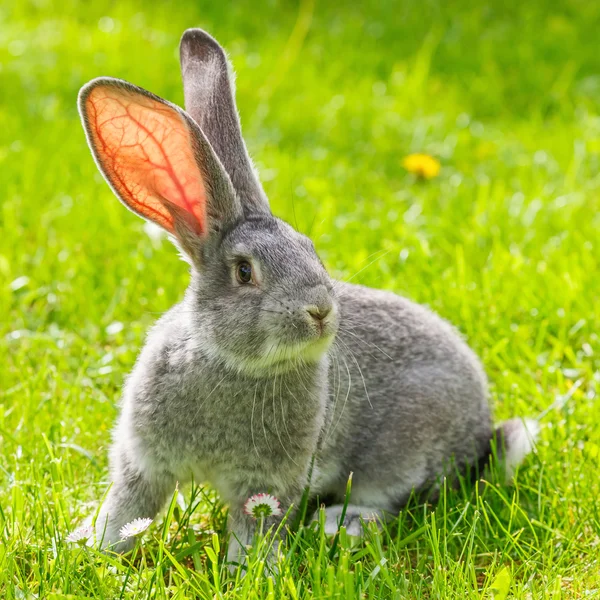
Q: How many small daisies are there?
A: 3